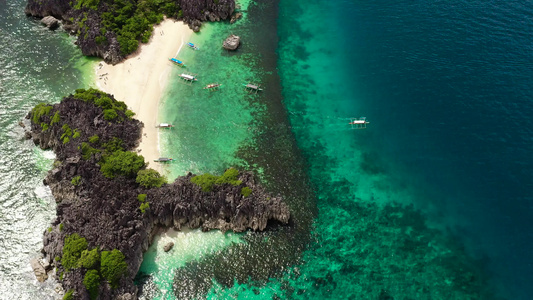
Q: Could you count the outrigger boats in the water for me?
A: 8